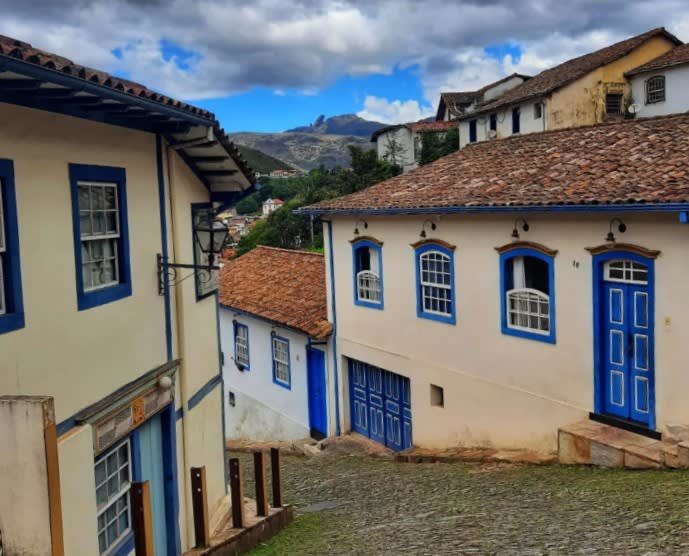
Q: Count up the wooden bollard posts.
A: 5